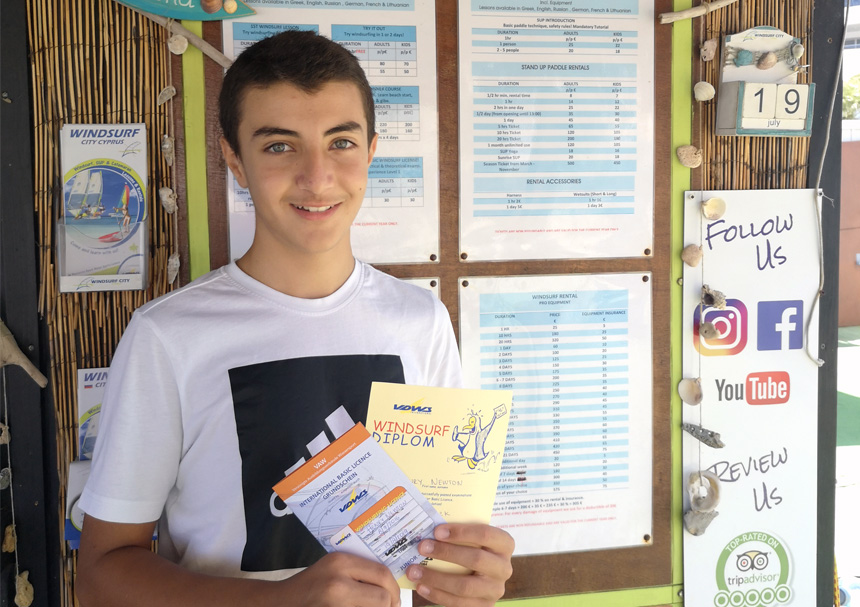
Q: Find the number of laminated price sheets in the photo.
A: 4